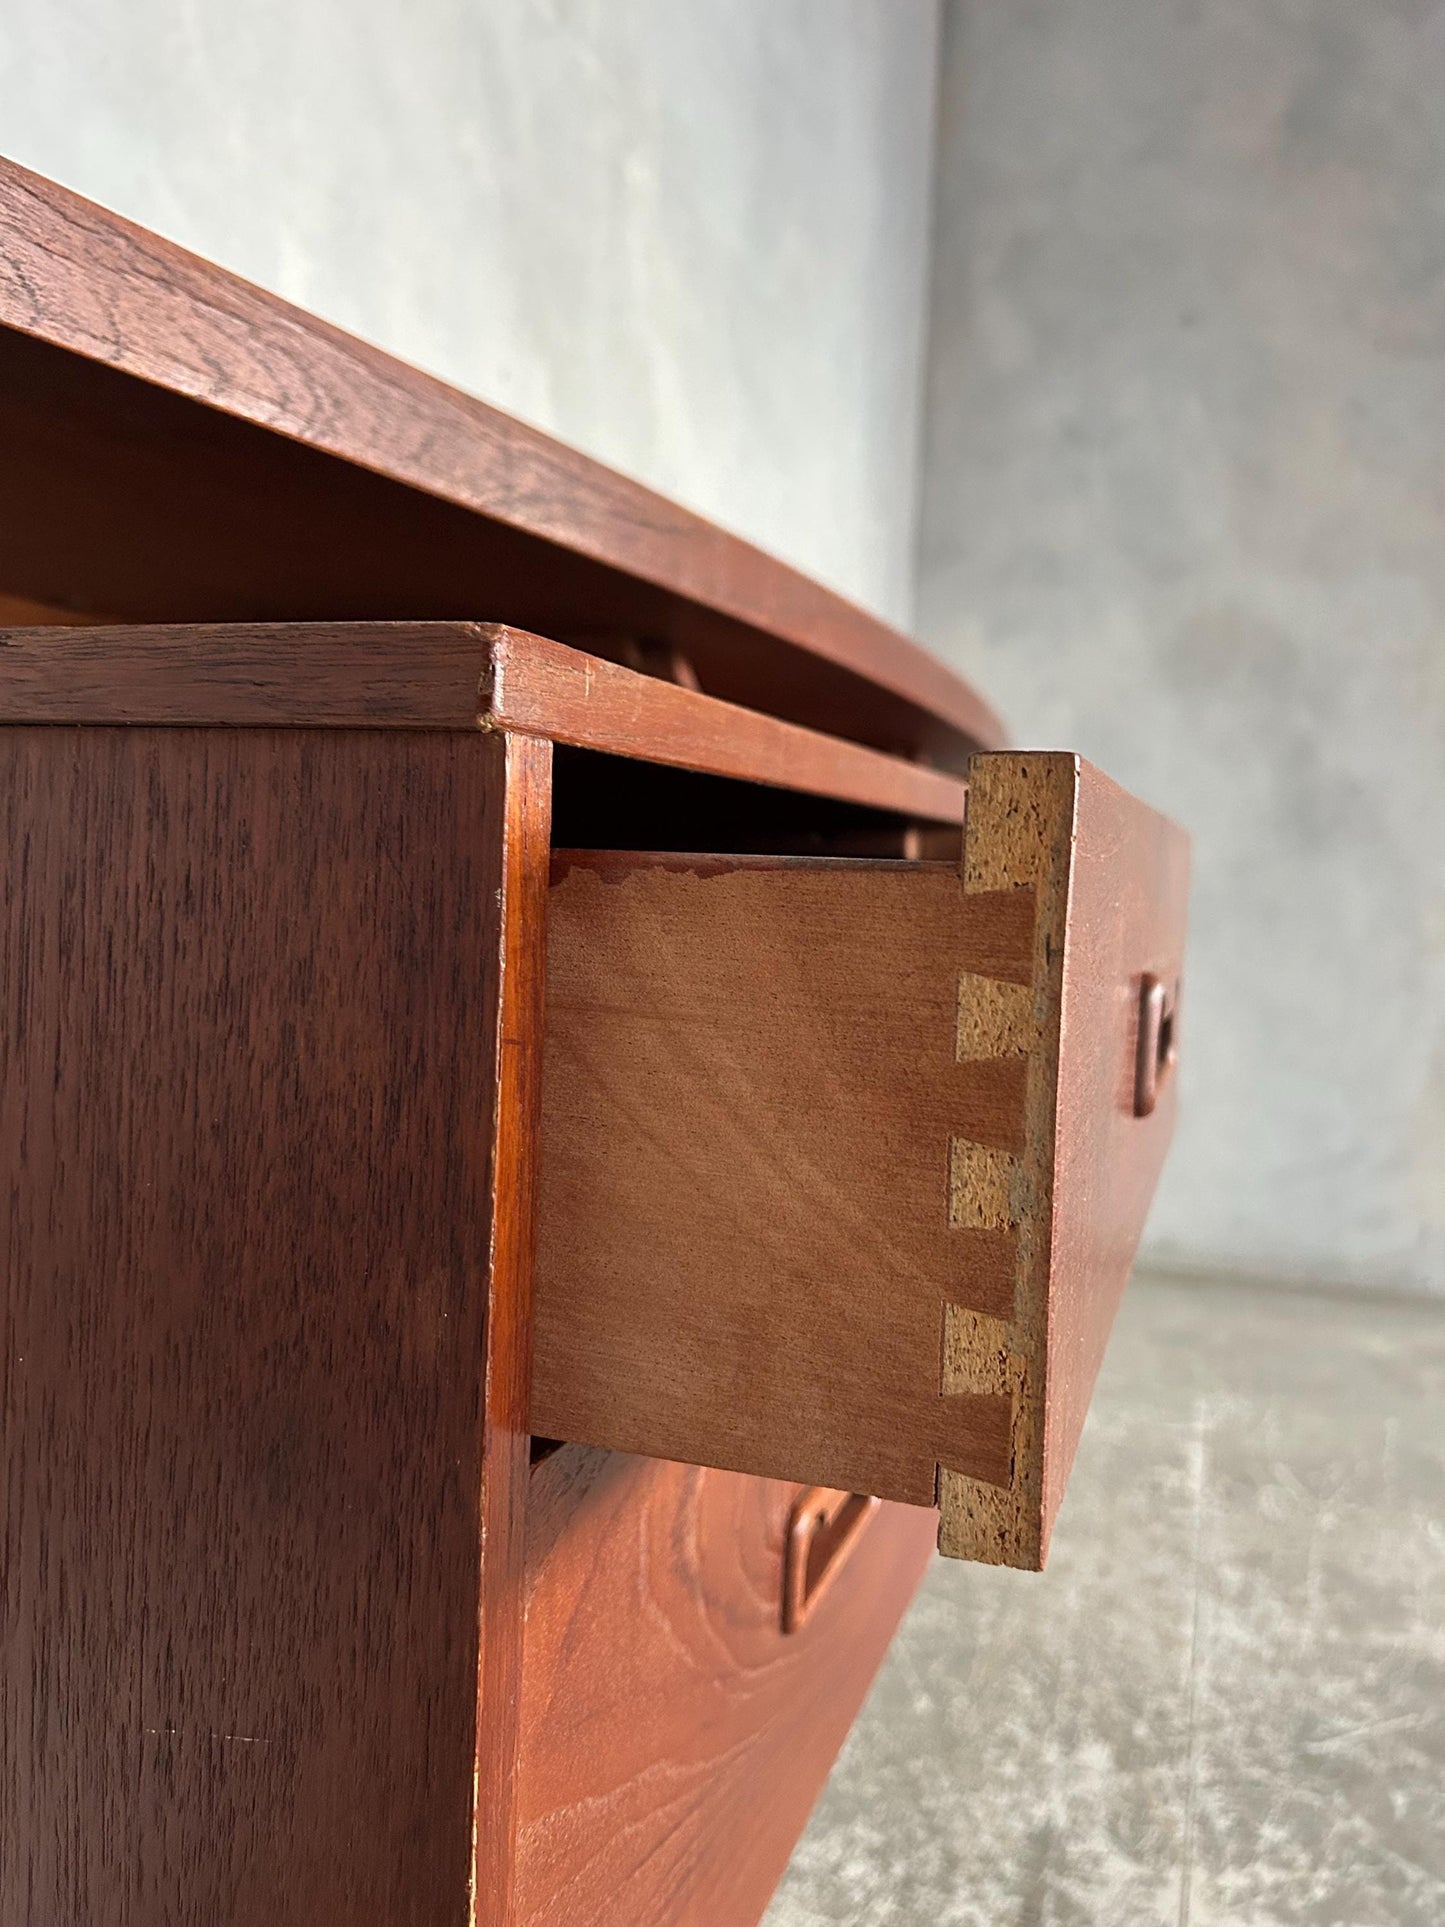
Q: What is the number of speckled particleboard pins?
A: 5